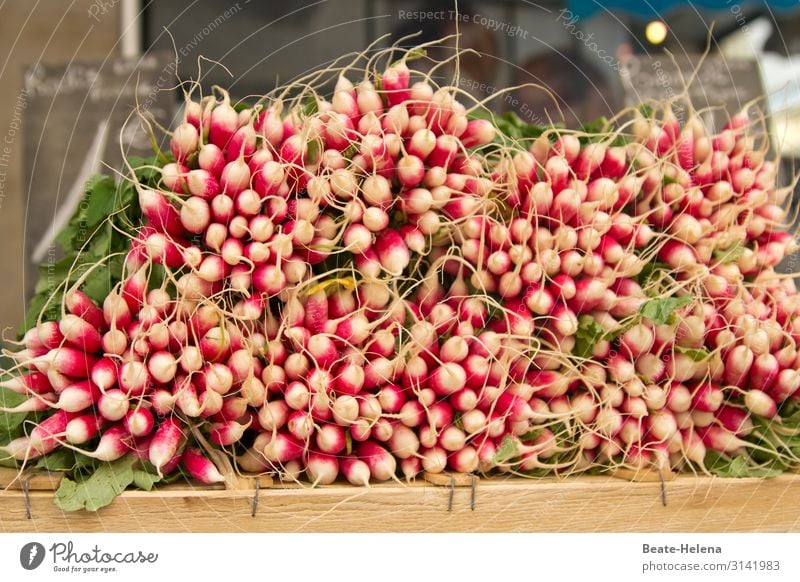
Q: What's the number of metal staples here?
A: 5